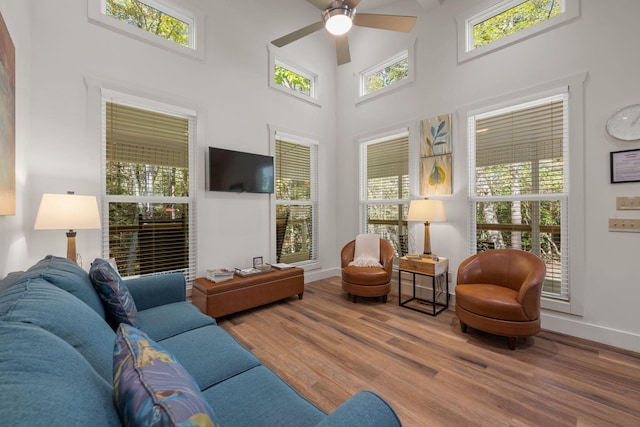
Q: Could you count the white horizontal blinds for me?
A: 4